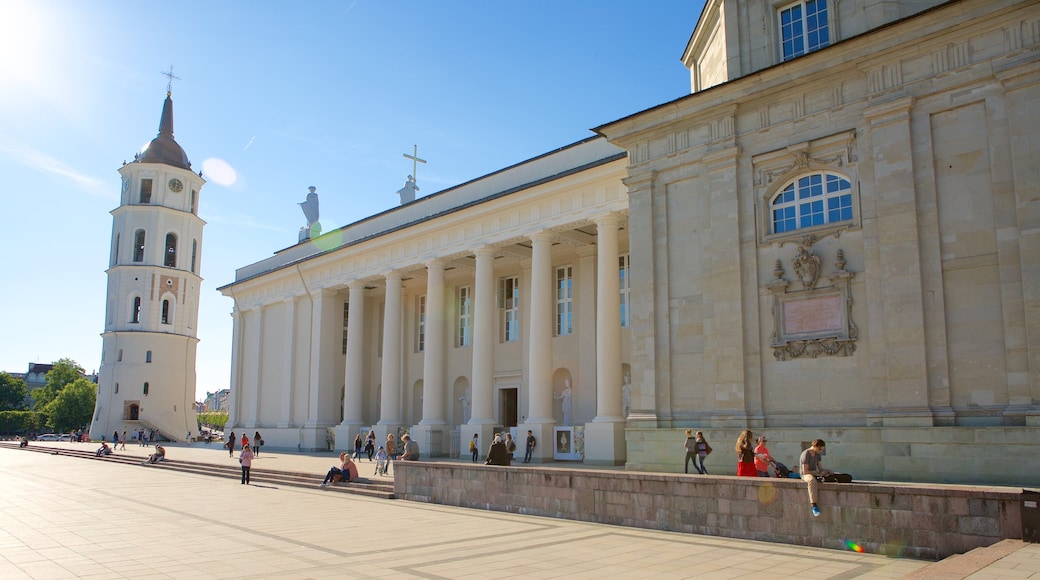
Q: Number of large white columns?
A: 6